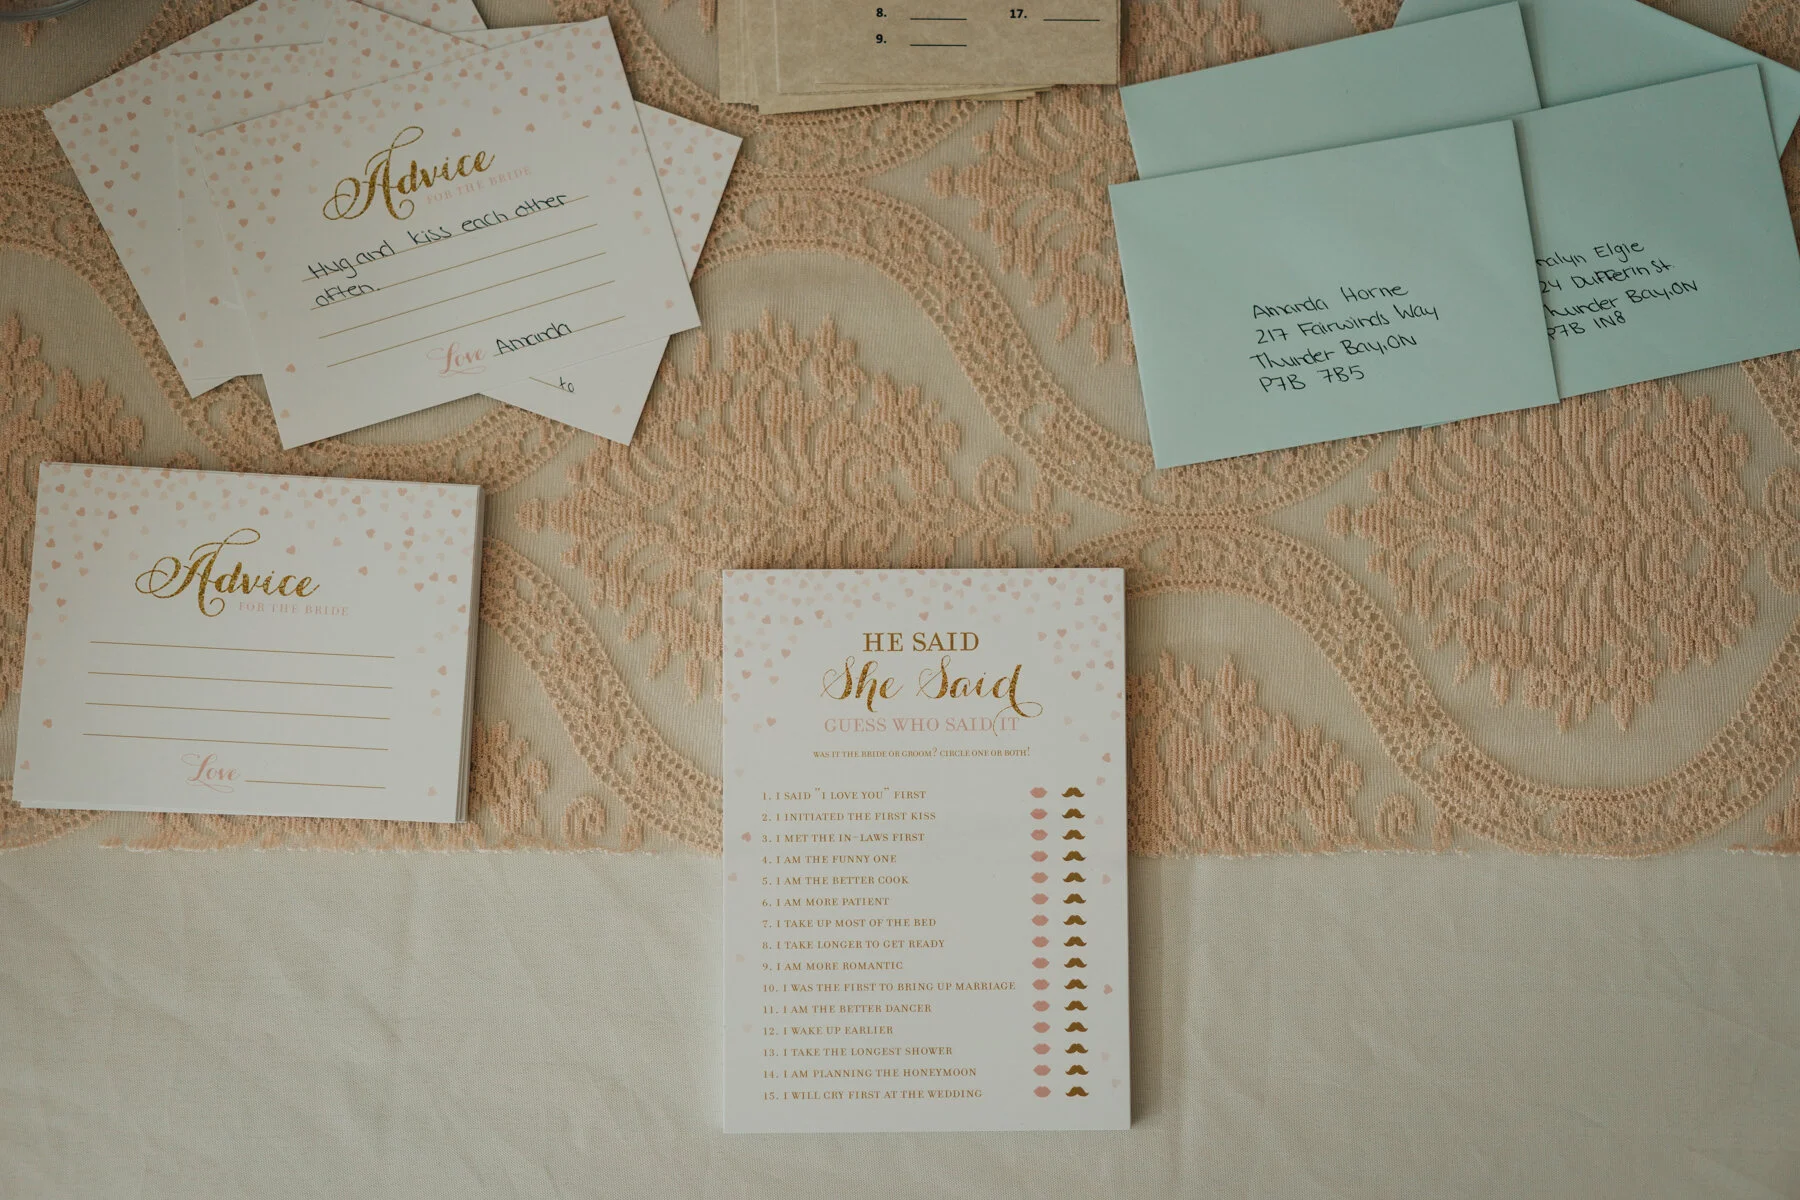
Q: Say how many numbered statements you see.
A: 15